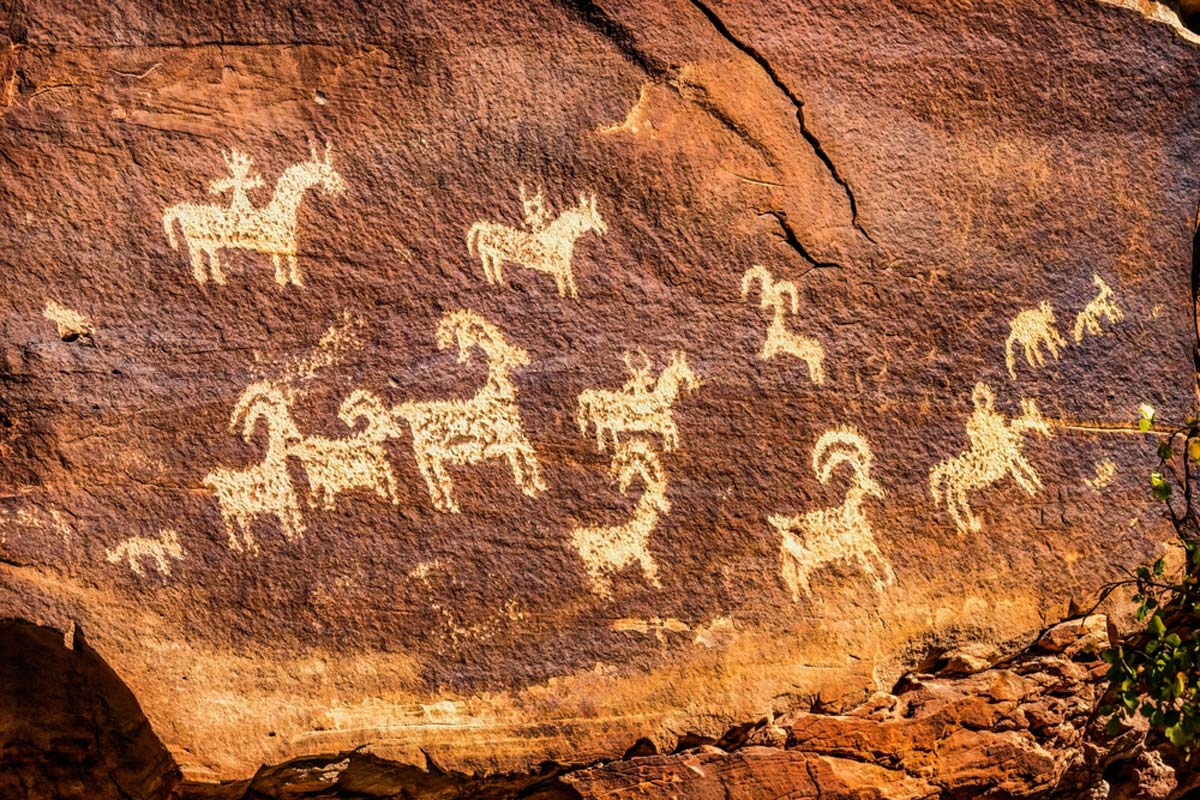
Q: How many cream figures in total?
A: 13